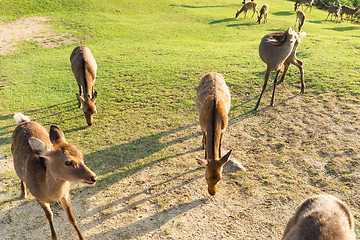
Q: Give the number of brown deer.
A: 11